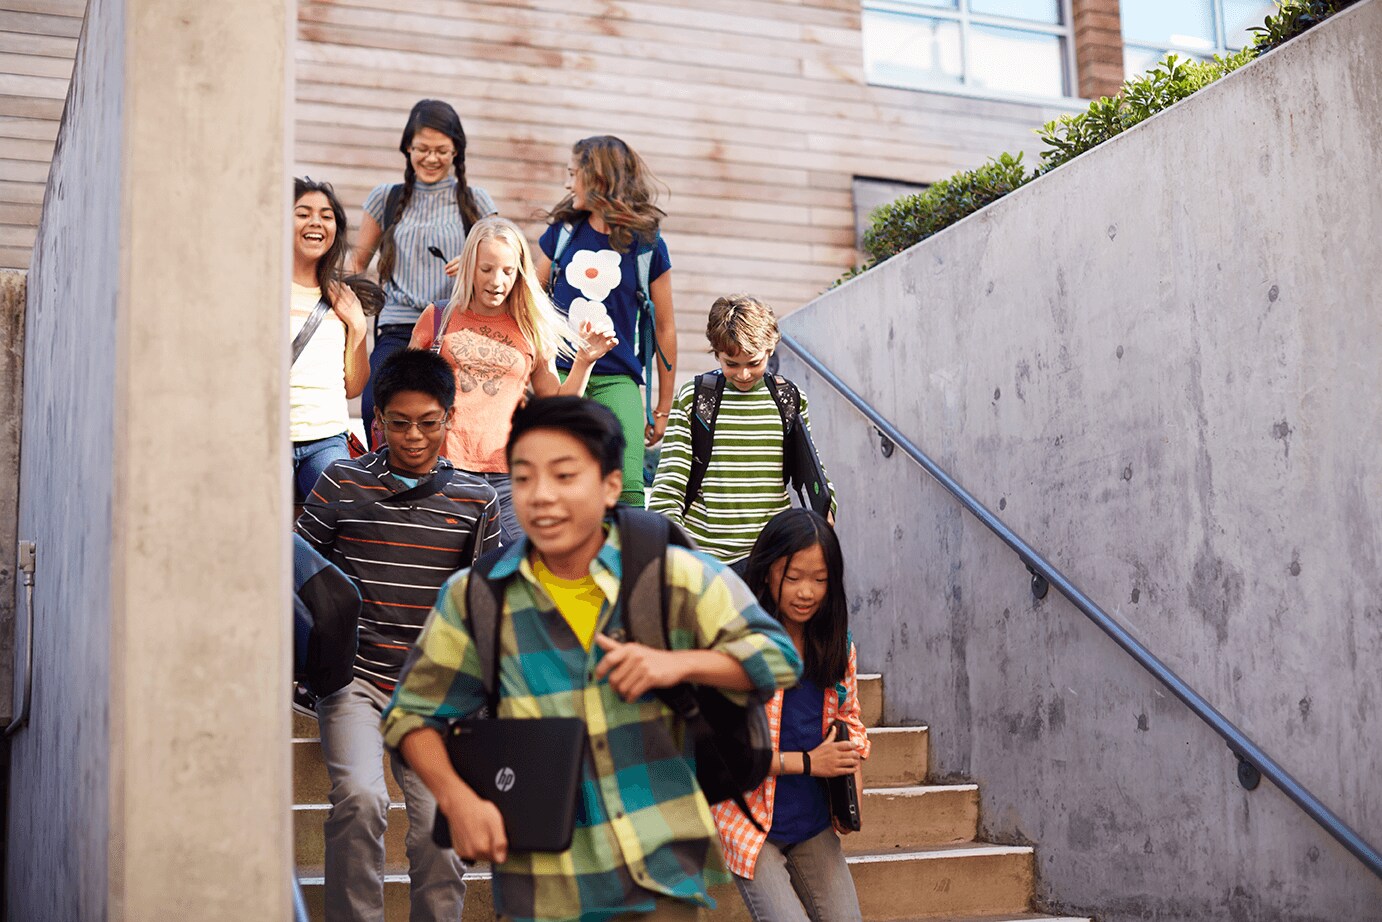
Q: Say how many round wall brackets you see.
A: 3